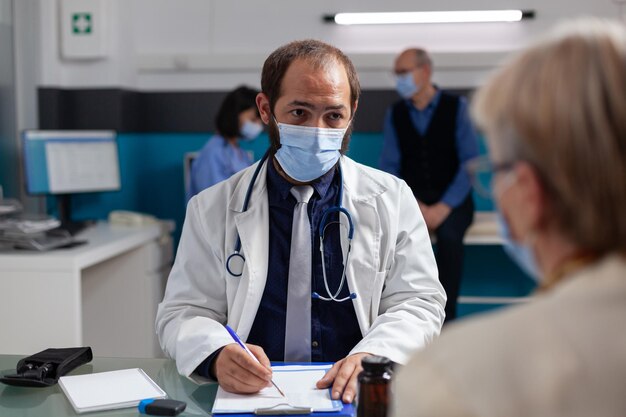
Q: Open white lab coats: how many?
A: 1